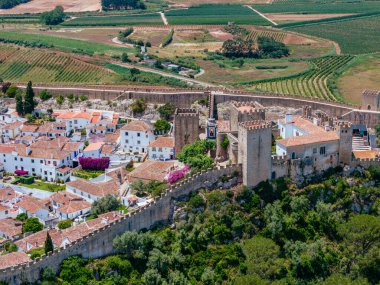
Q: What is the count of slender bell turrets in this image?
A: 1